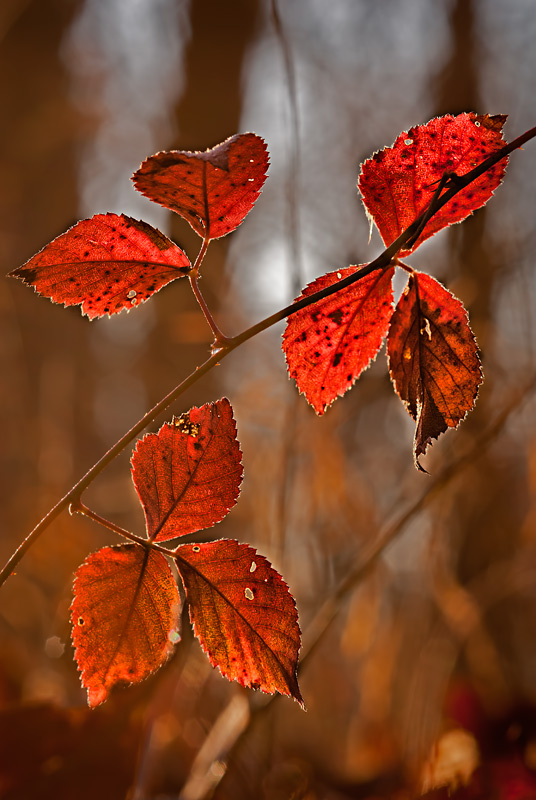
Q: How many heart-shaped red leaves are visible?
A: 1